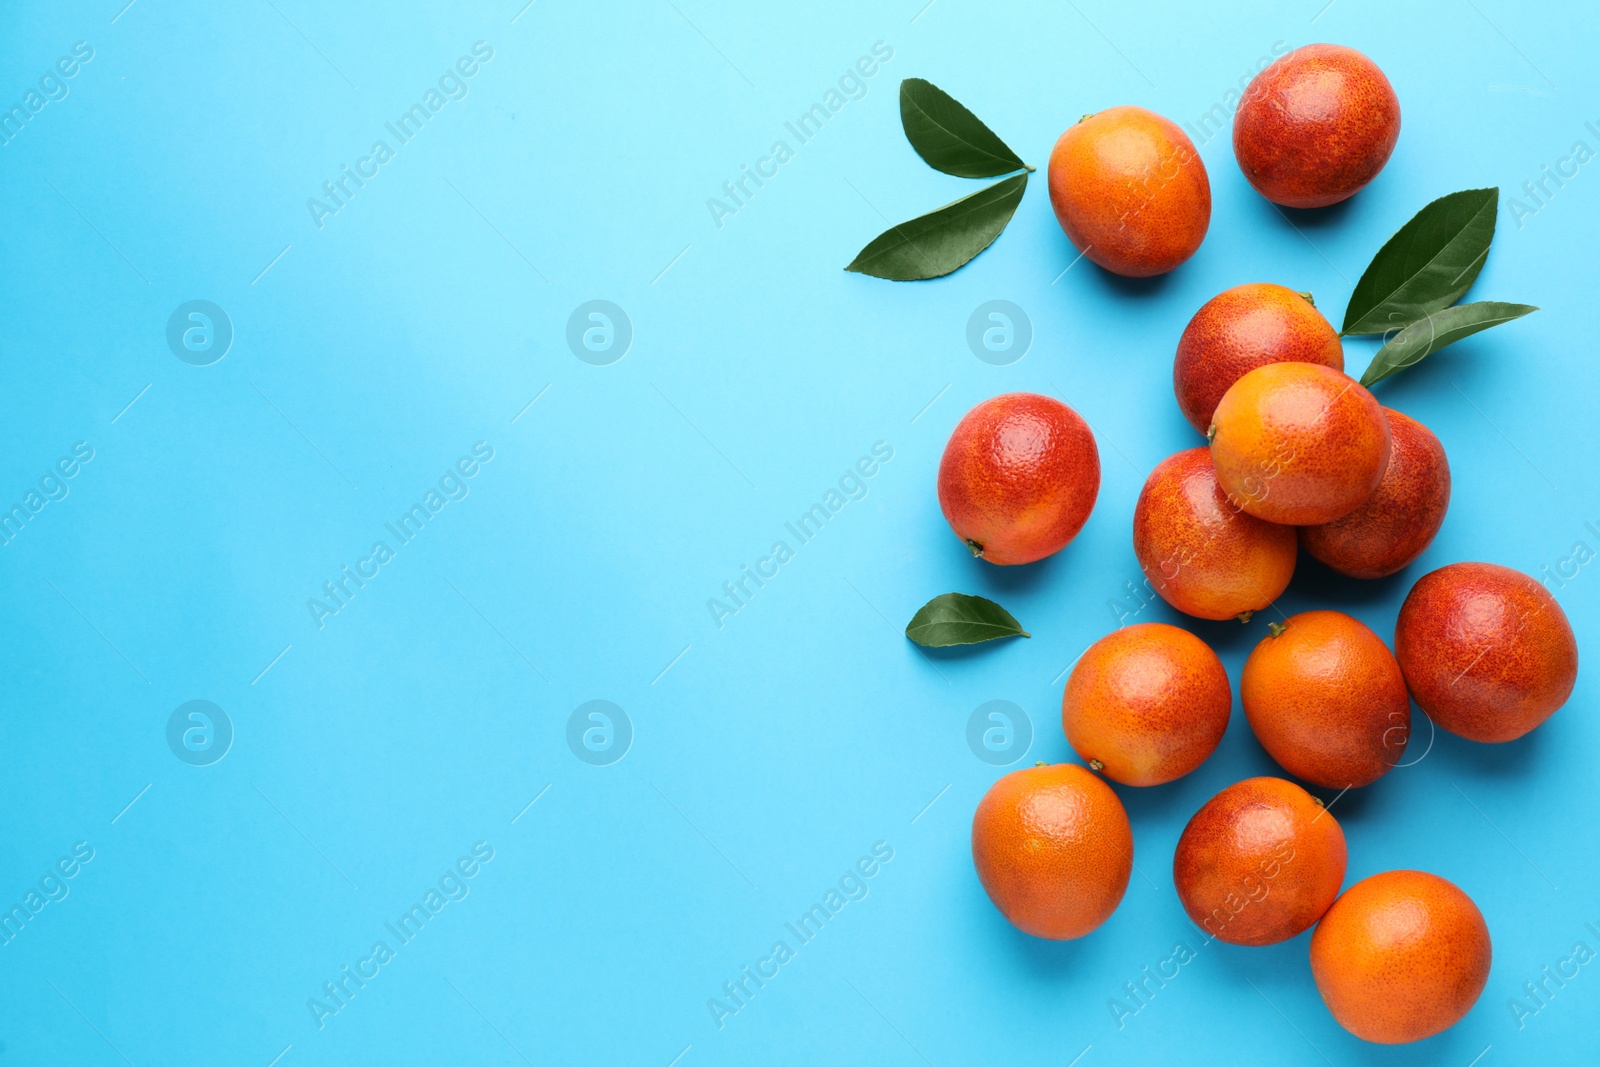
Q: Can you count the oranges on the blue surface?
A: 13